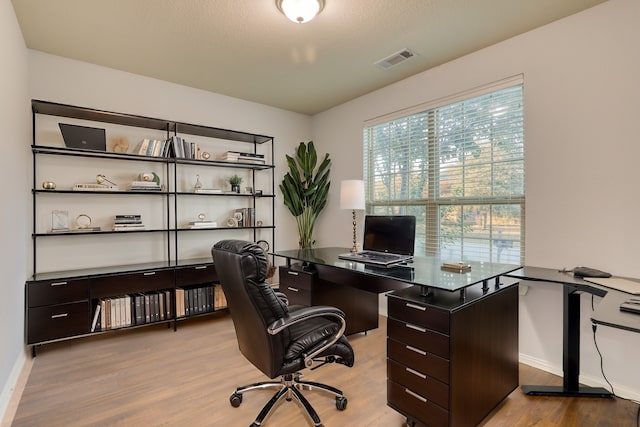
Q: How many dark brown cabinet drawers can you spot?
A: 11